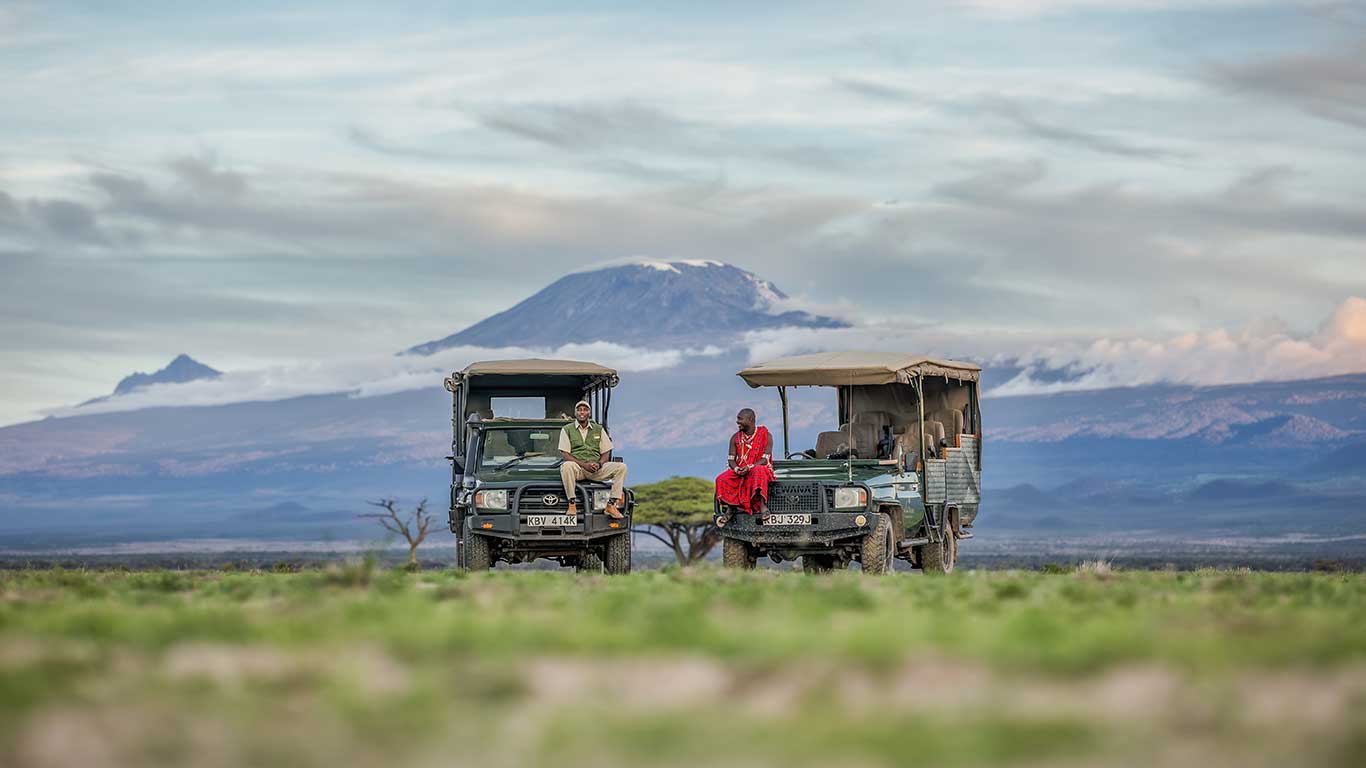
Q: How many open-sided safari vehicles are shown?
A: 2